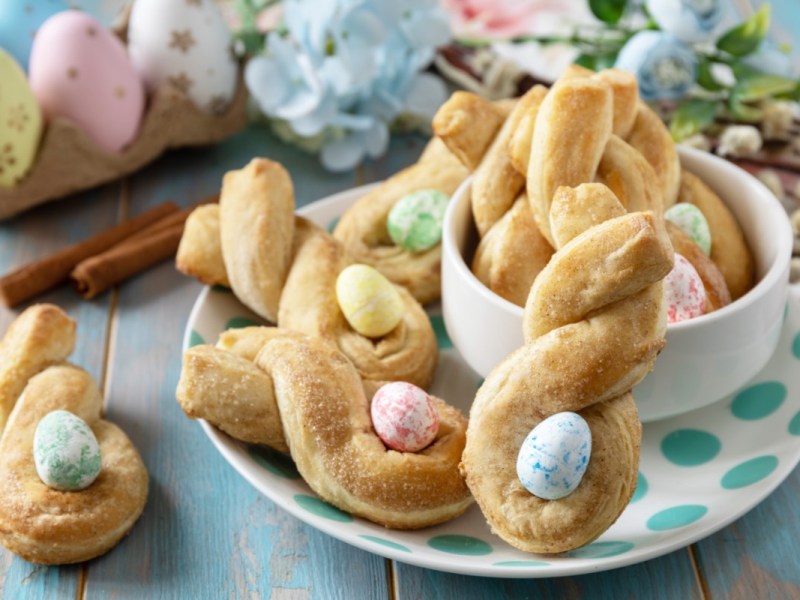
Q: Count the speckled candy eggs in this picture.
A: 7